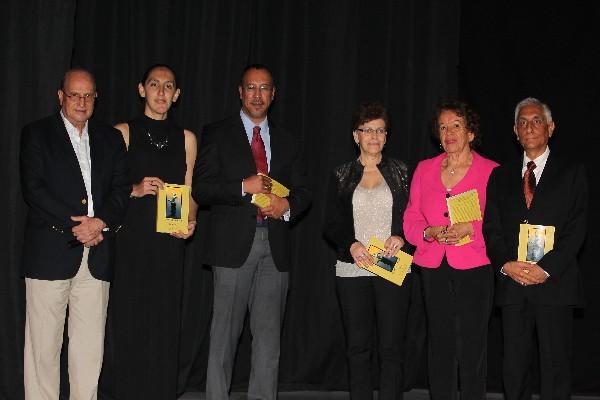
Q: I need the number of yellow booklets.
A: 5